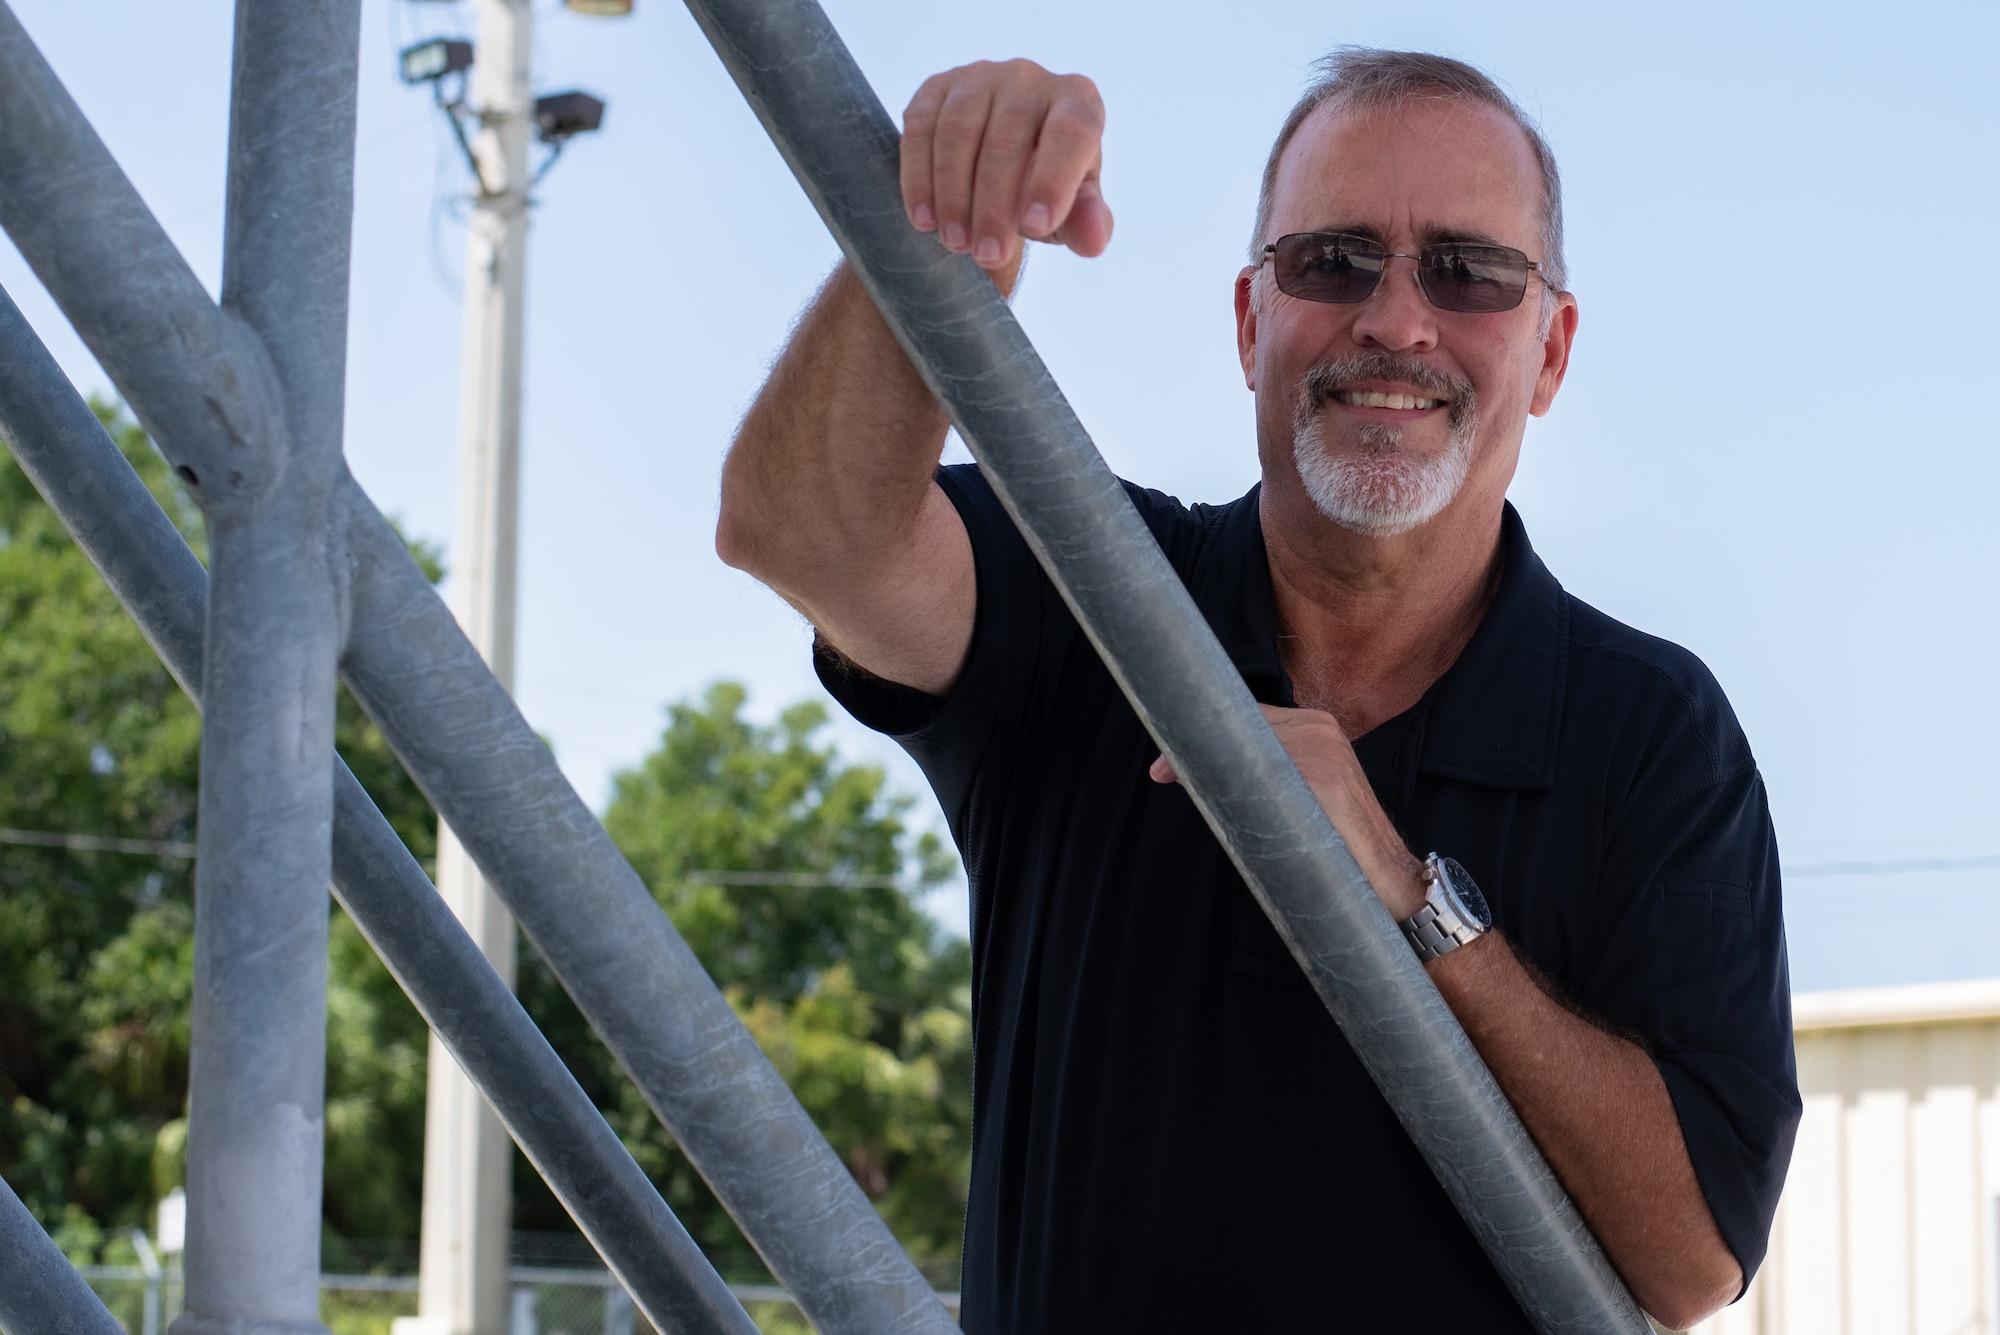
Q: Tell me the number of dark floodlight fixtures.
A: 2